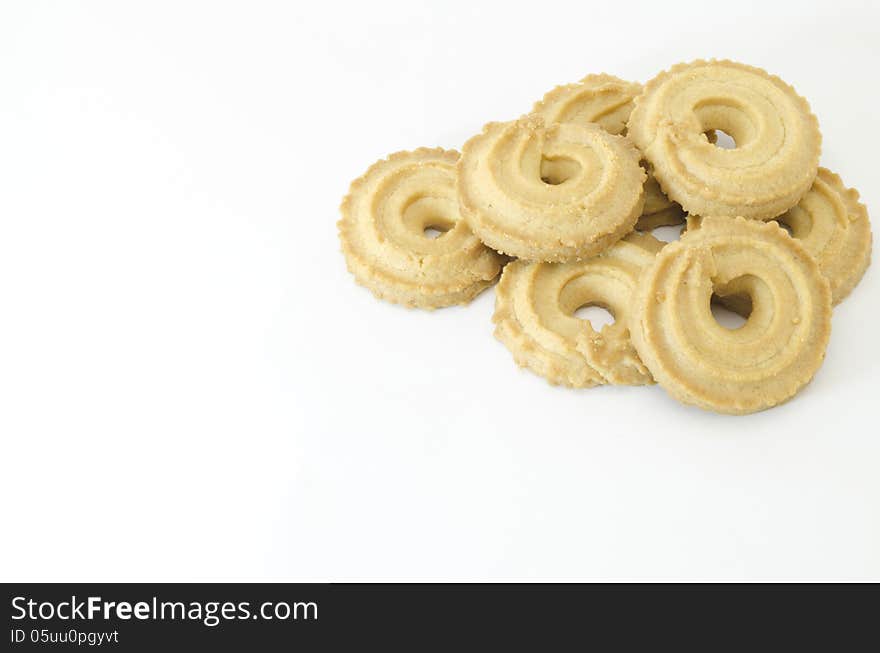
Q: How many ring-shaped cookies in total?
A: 7